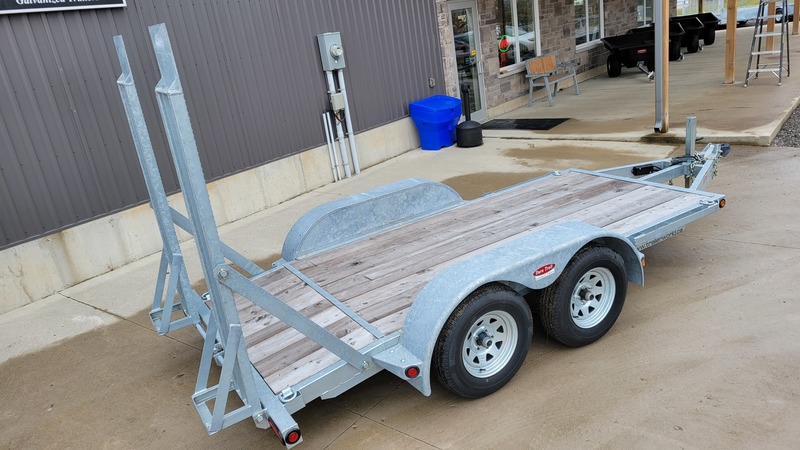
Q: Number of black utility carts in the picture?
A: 4